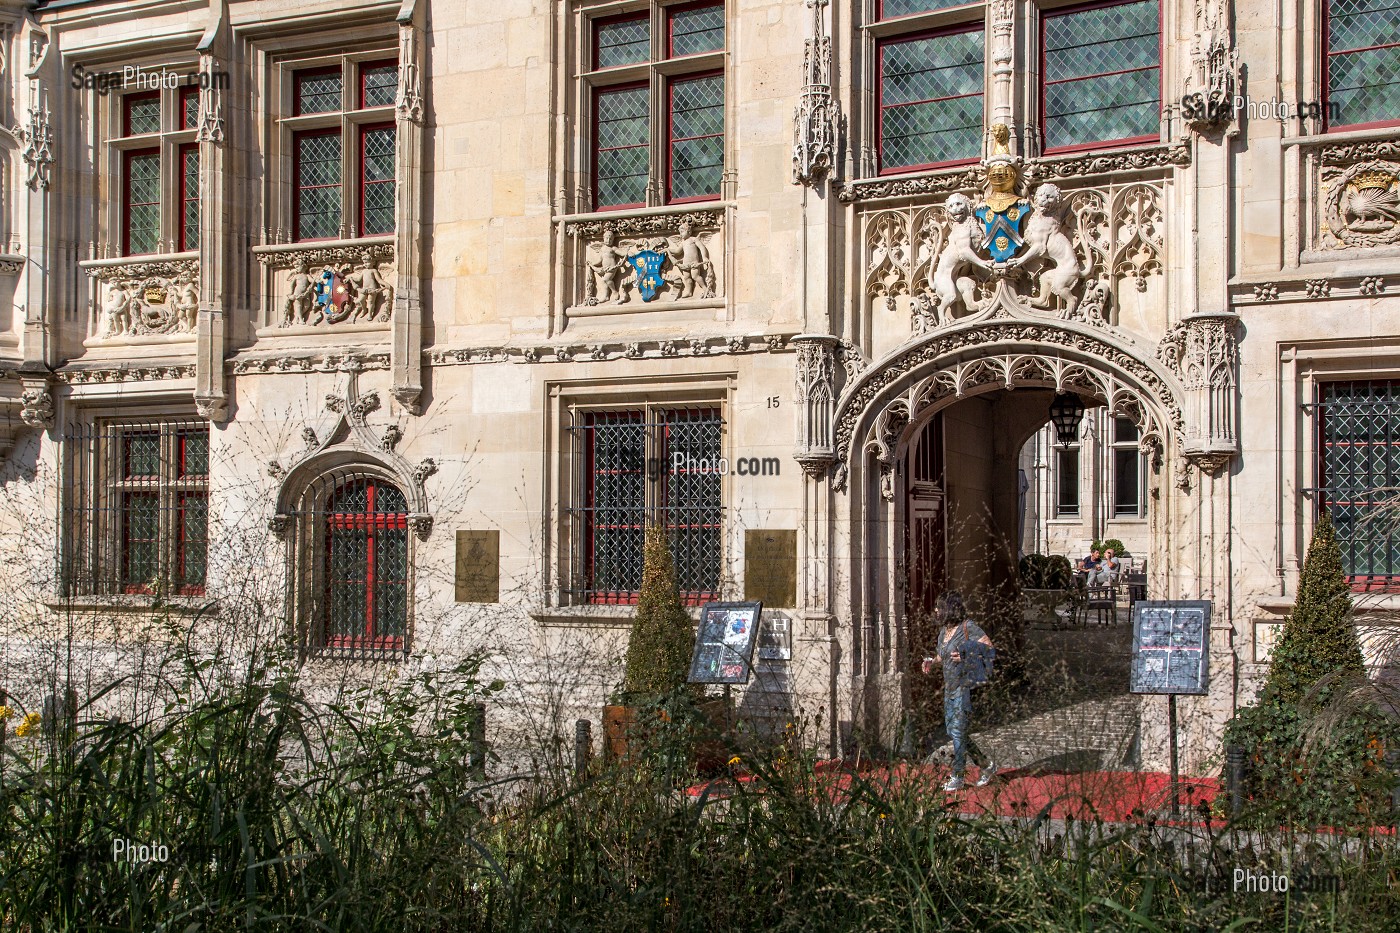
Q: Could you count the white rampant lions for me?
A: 2